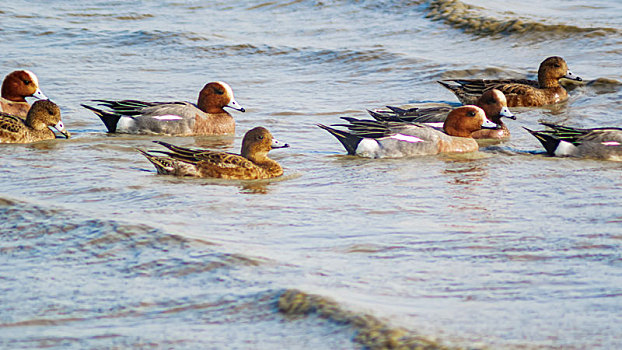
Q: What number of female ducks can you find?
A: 3